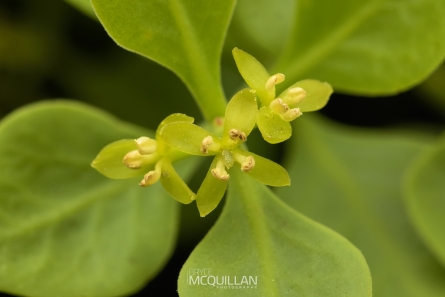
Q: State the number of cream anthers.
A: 11